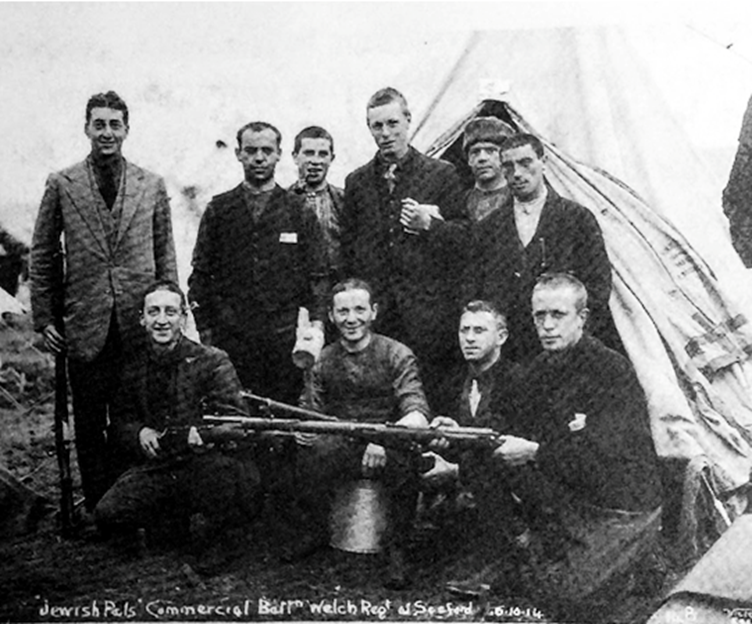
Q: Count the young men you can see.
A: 10